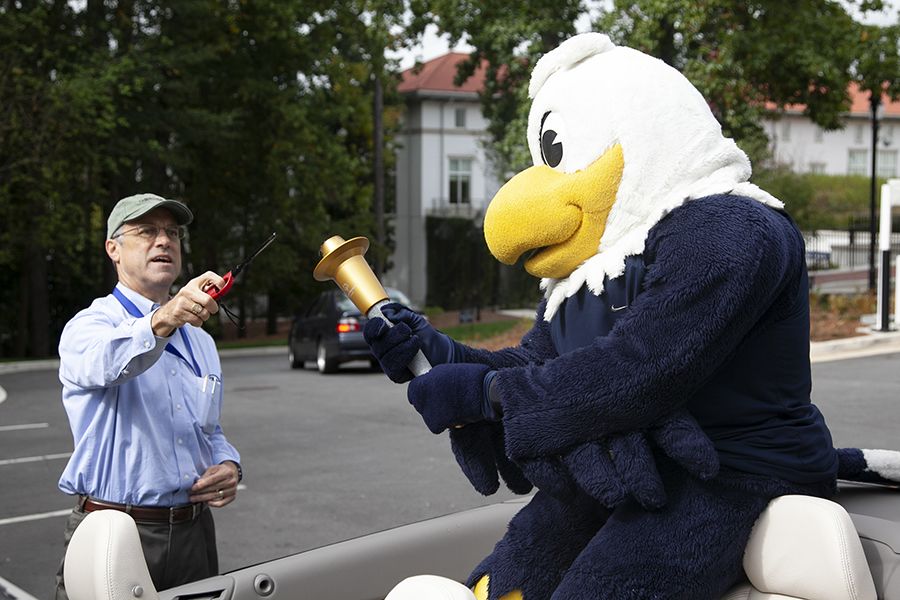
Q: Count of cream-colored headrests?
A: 3